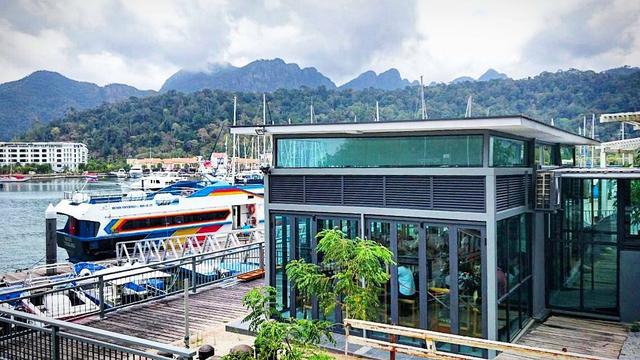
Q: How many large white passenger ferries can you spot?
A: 1